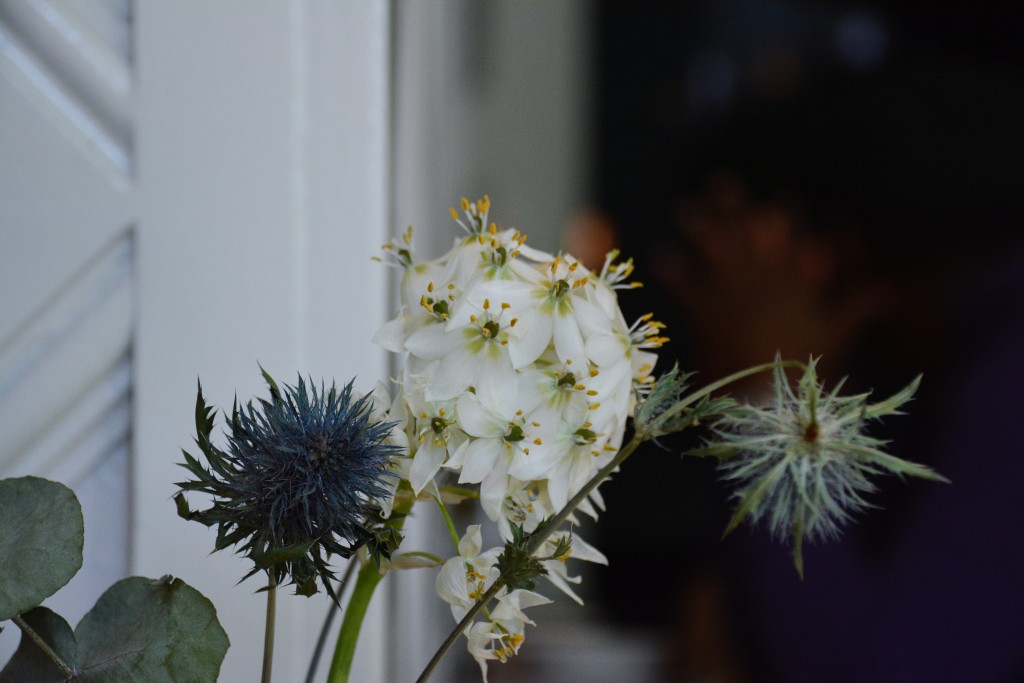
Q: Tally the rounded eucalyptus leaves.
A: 3